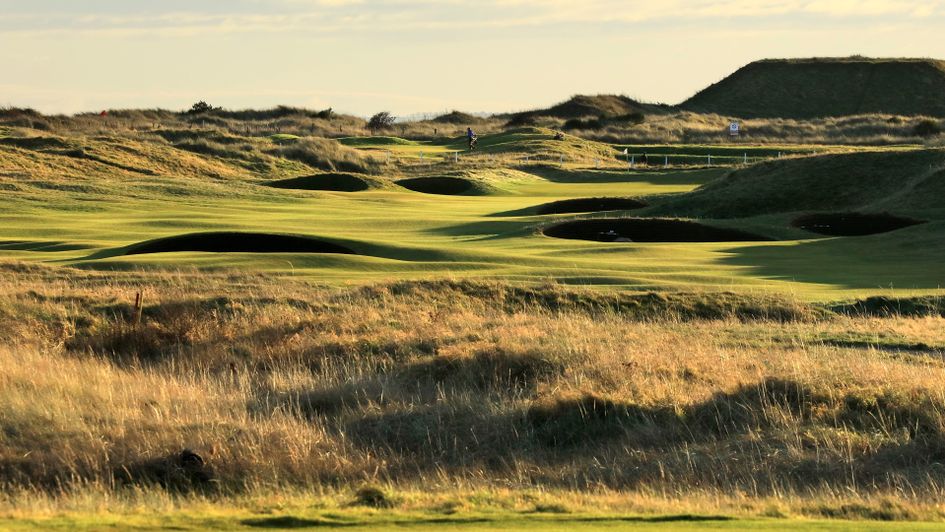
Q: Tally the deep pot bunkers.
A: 6